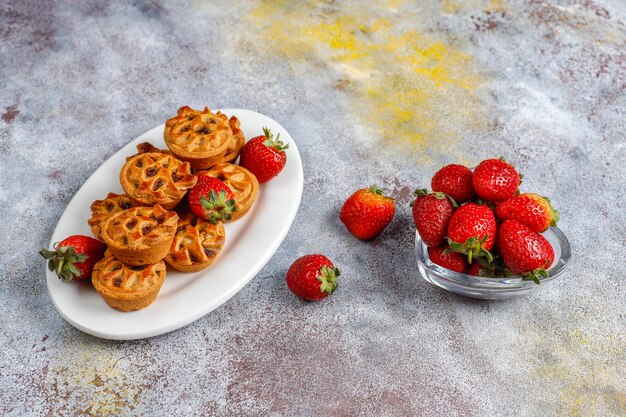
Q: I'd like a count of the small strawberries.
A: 13